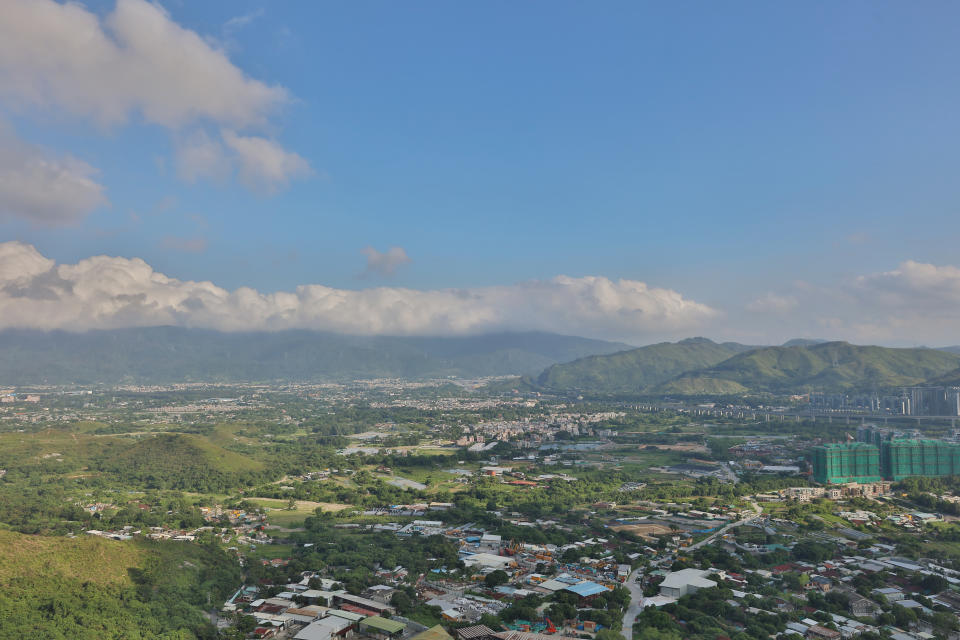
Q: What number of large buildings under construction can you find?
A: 2